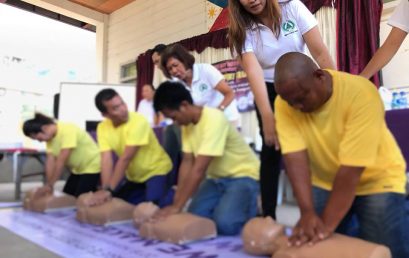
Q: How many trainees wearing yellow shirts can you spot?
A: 4